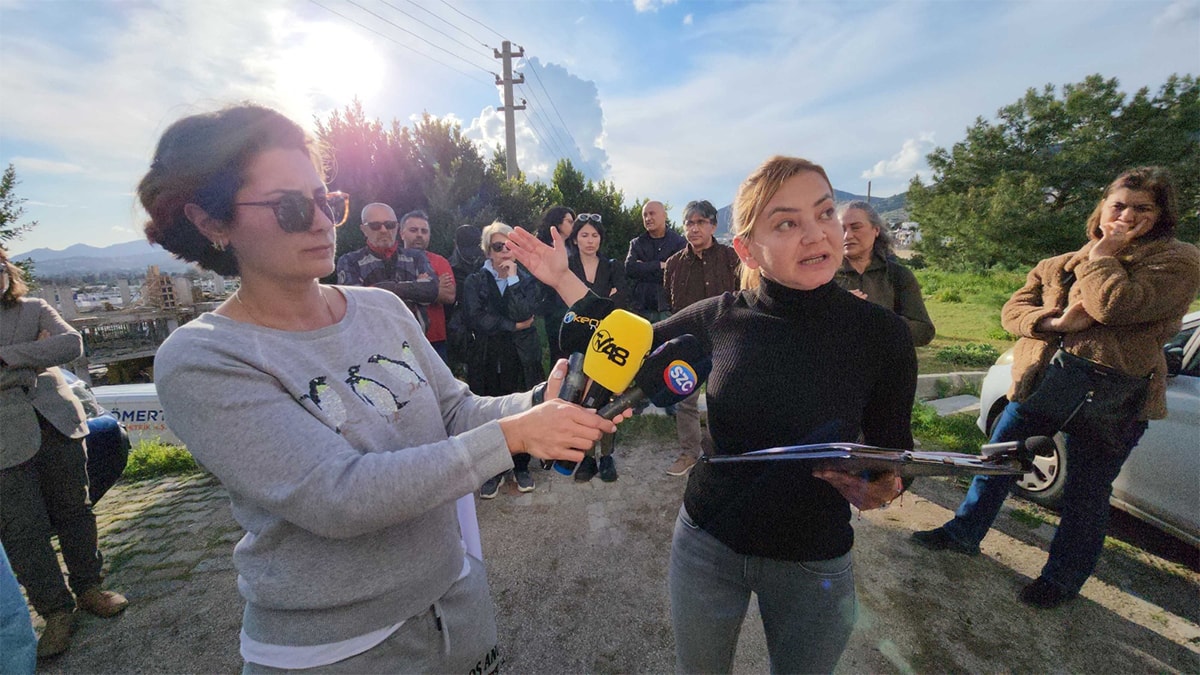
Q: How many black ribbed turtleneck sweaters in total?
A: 1